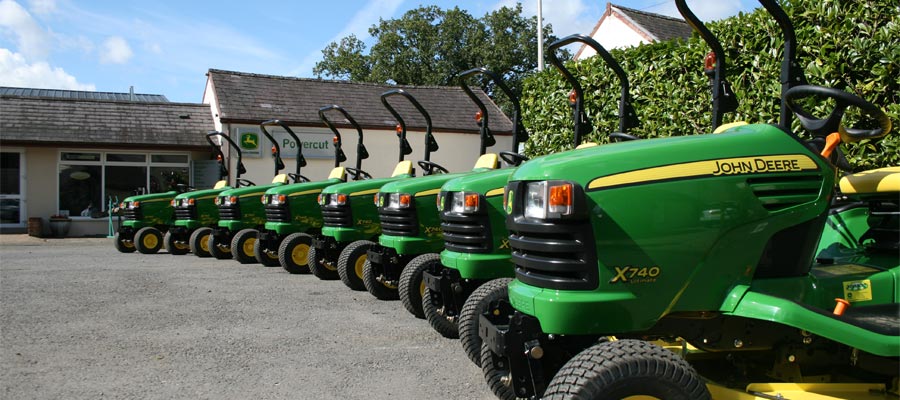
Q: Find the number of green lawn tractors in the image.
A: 8